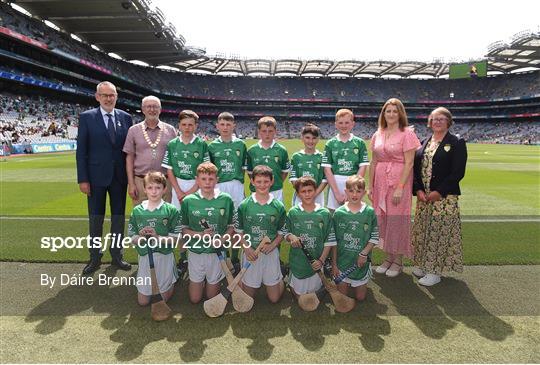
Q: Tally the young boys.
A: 10